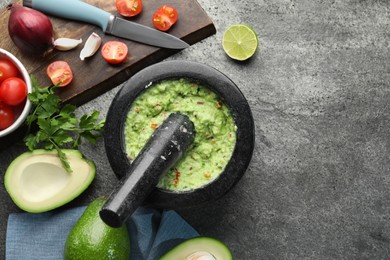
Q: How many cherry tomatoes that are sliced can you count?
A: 4